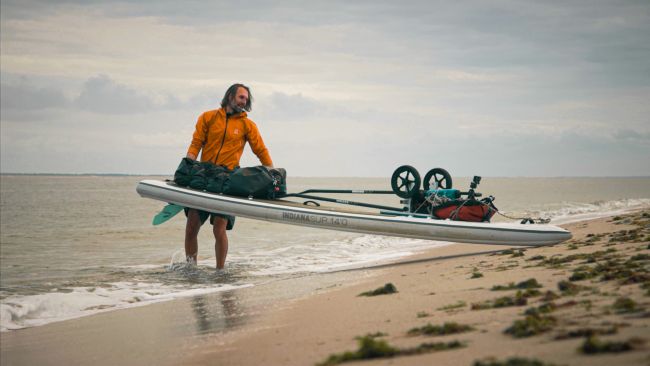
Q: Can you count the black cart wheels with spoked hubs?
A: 2